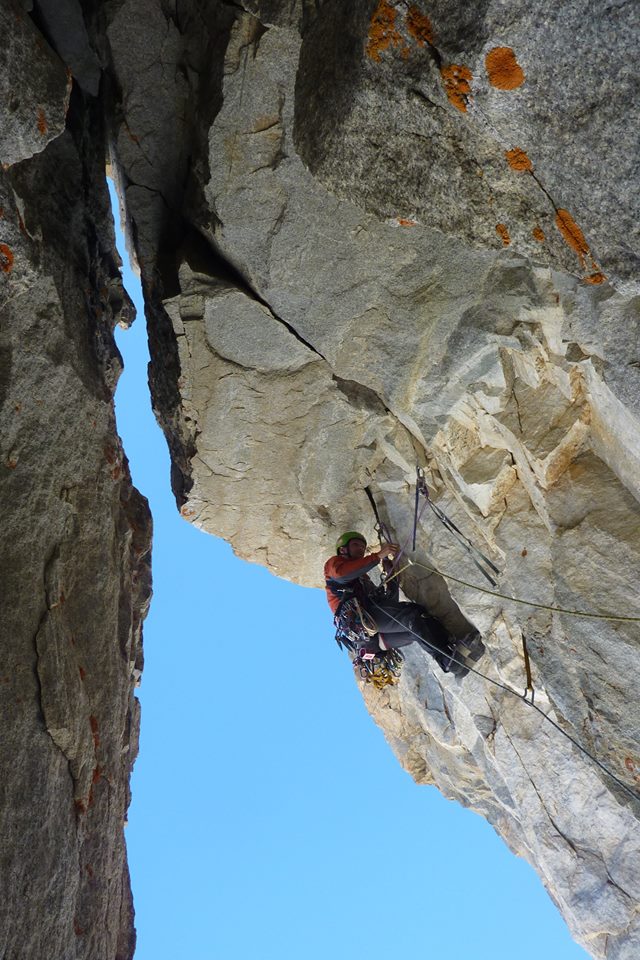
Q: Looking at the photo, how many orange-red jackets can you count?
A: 1